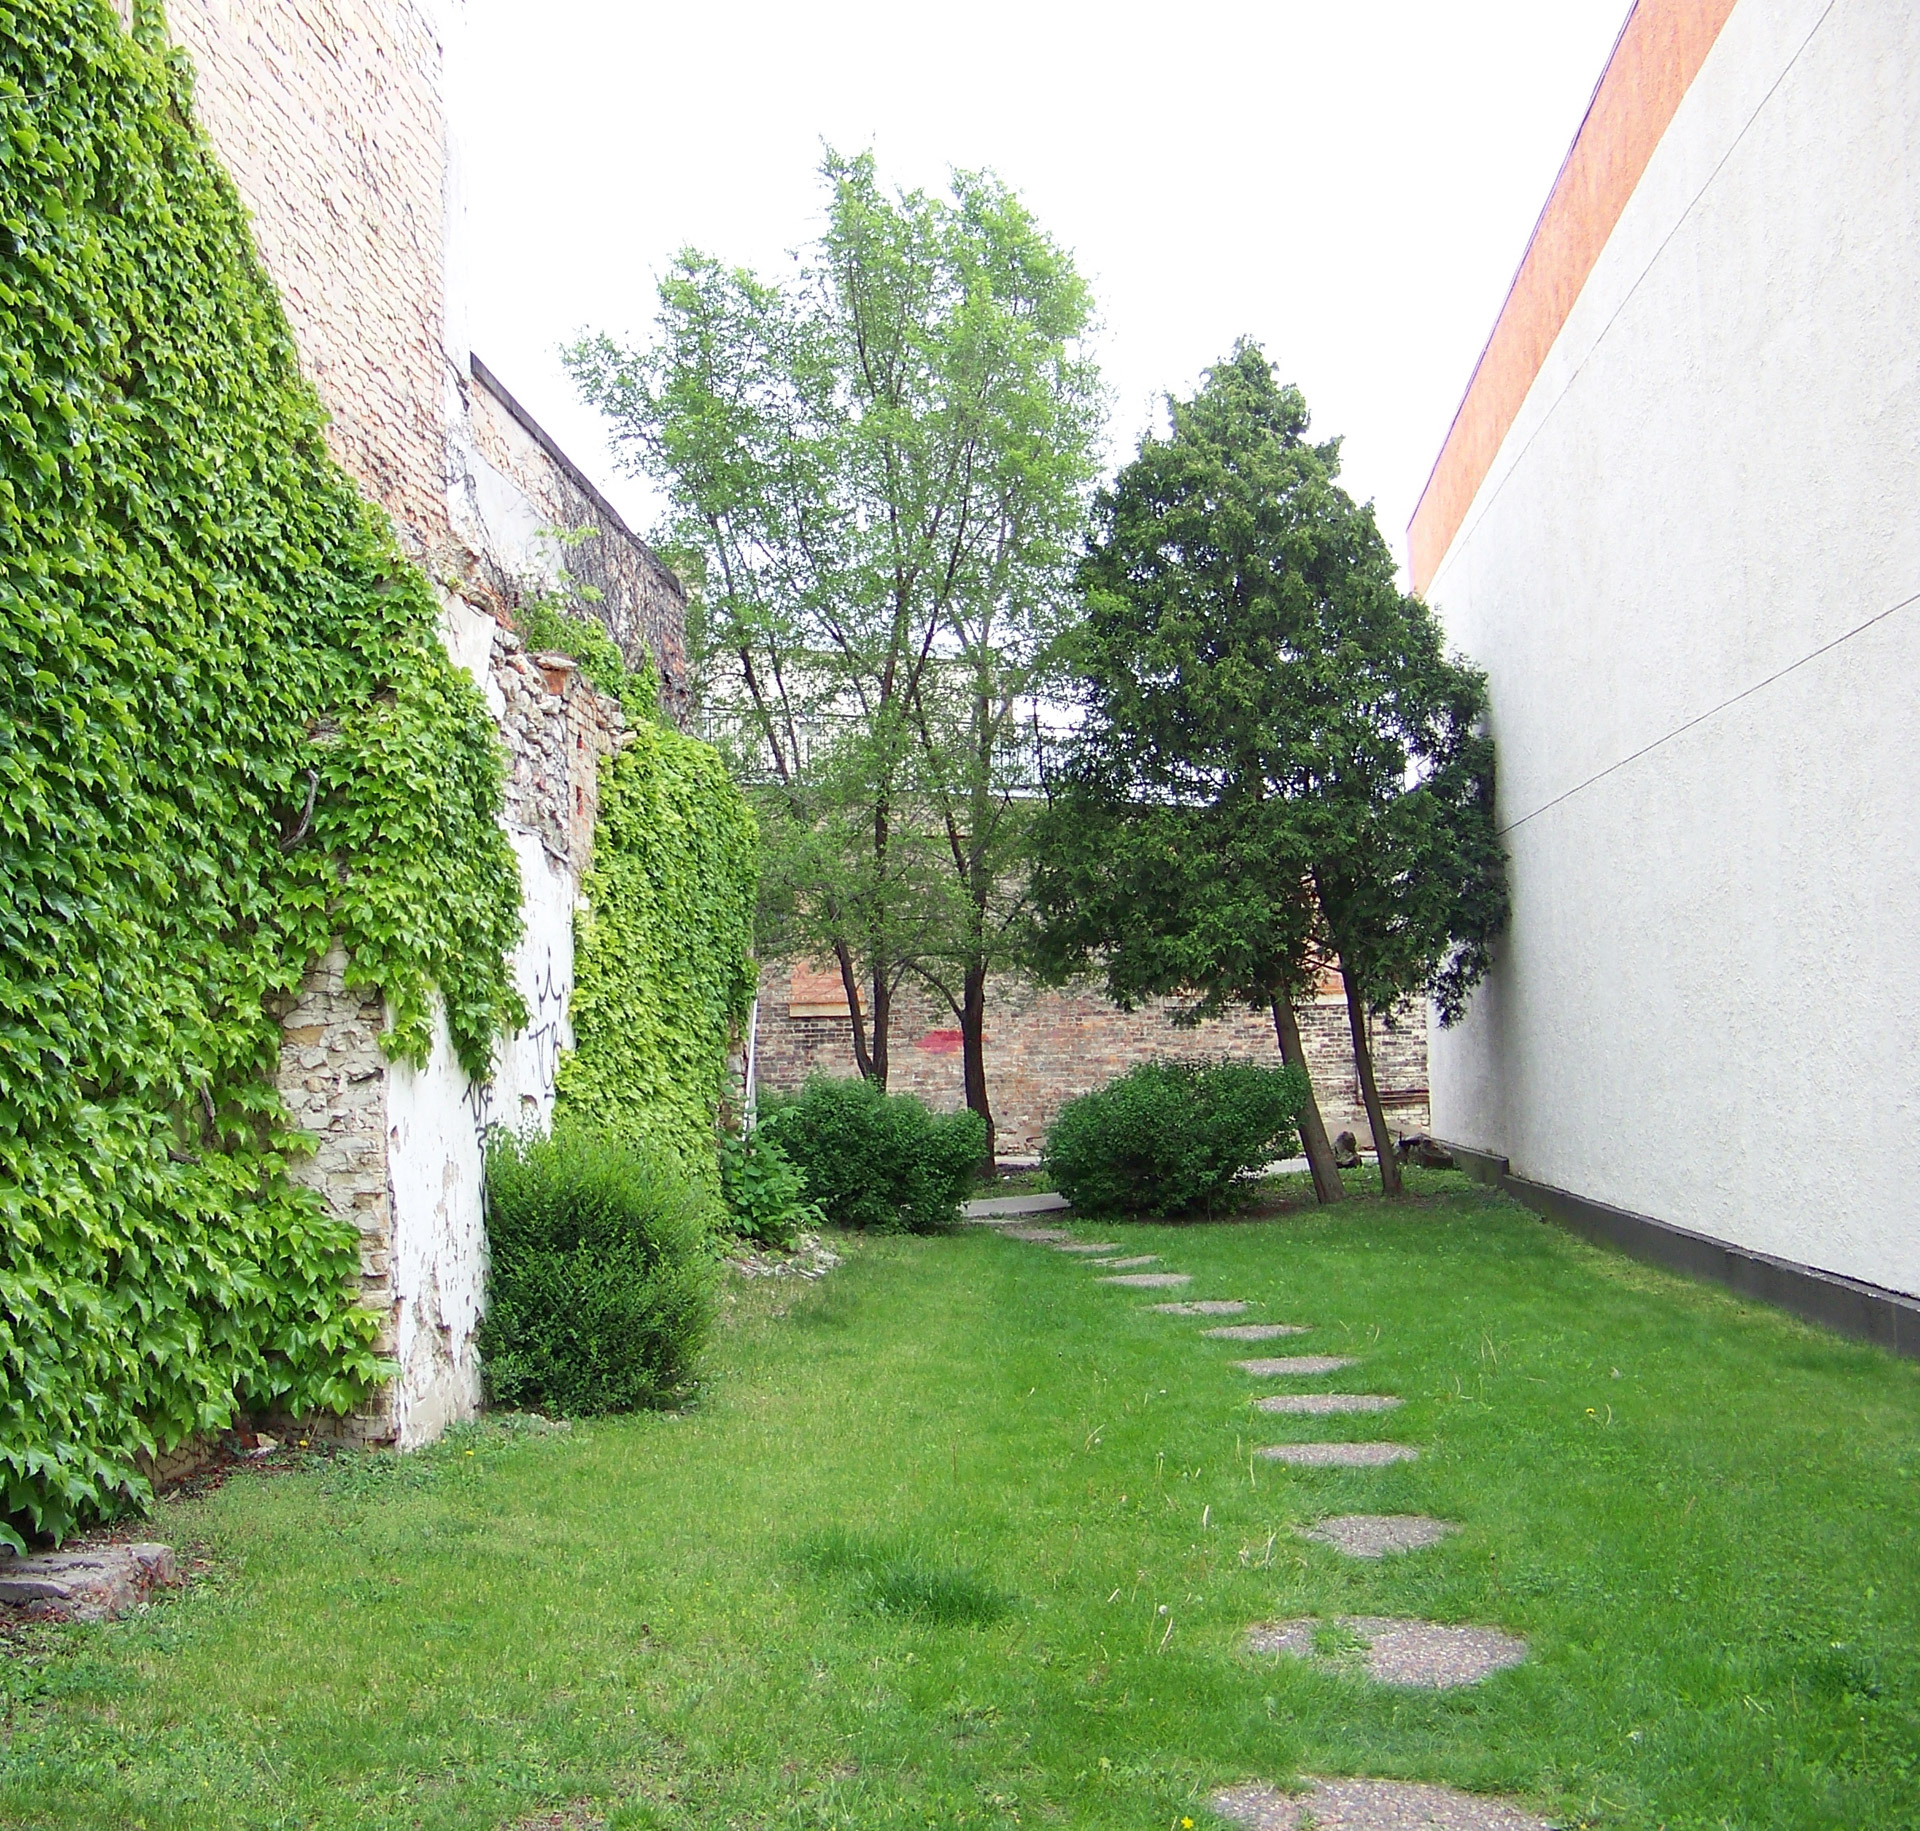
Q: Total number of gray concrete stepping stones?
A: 12